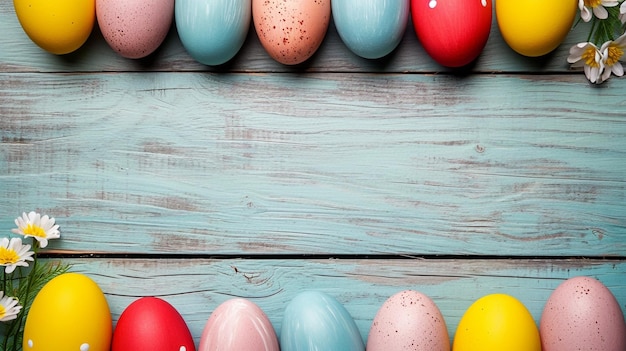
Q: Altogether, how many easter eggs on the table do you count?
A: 14